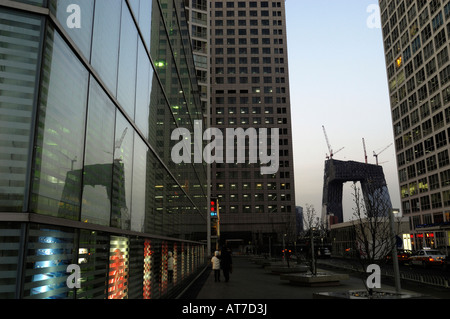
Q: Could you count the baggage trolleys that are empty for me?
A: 0